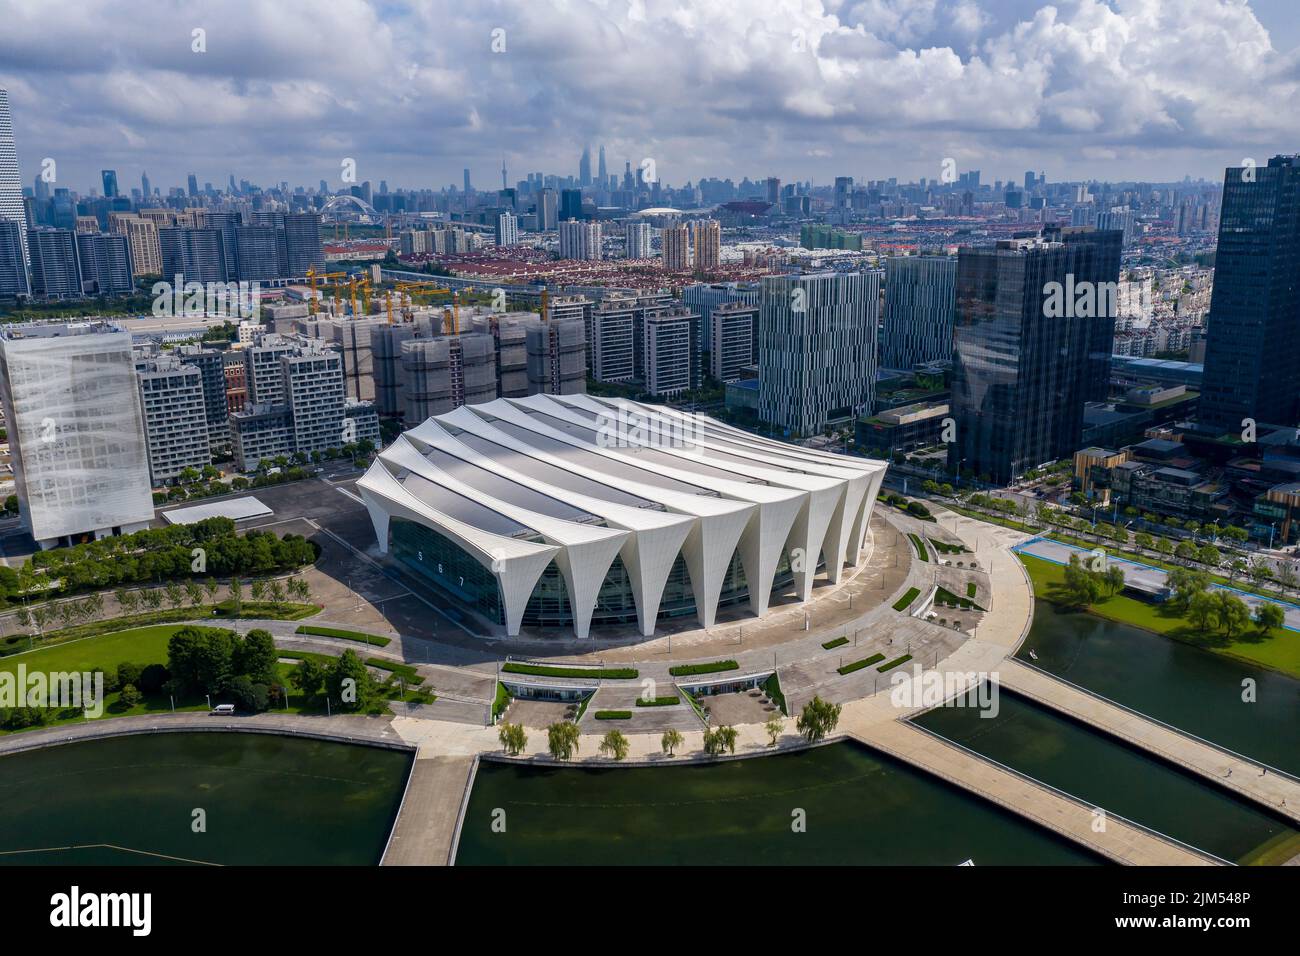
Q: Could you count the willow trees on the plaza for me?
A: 7